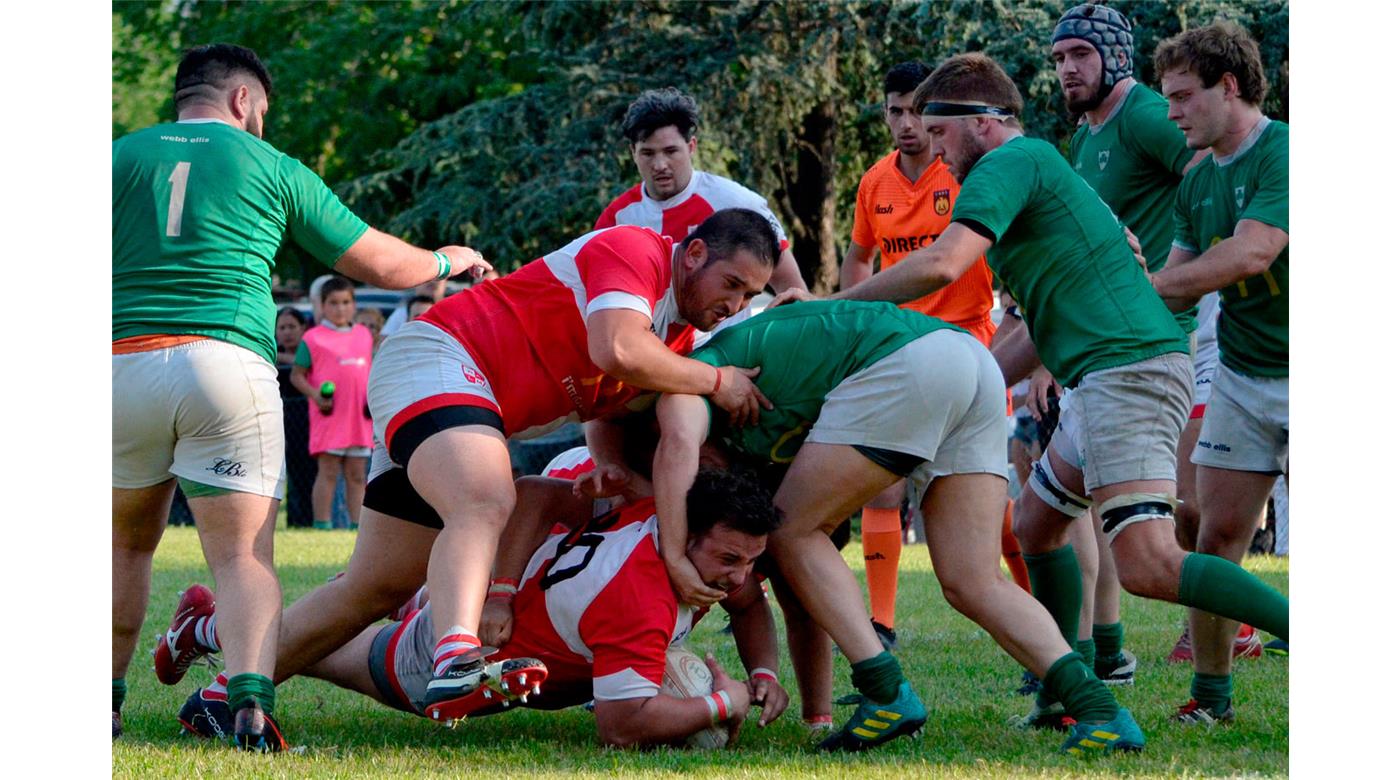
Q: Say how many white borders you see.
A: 2